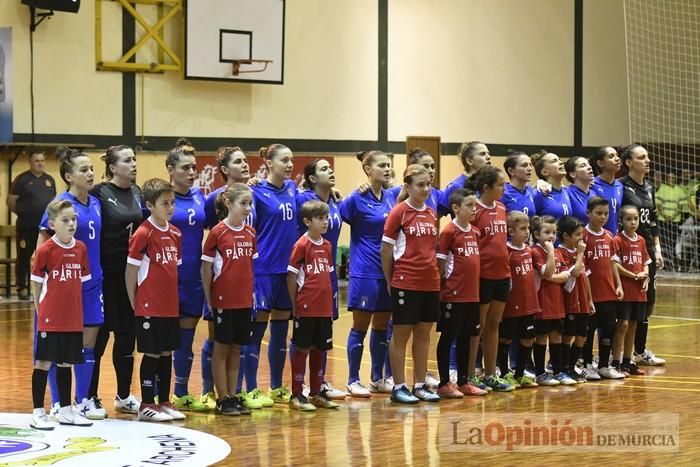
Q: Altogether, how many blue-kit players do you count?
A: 12